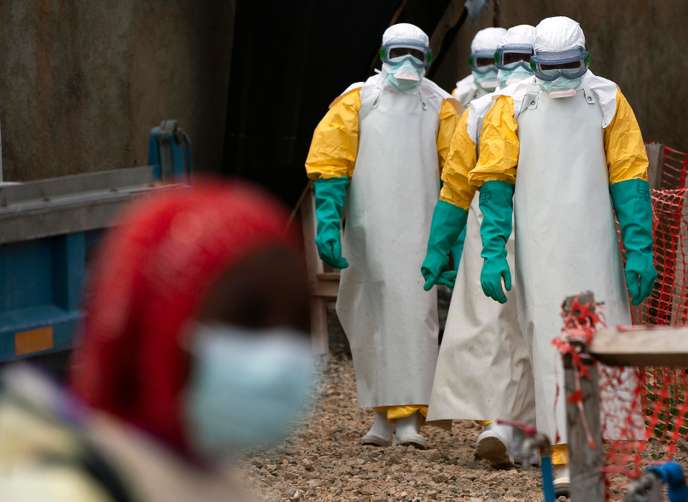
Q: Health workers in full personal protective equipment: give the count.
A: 4